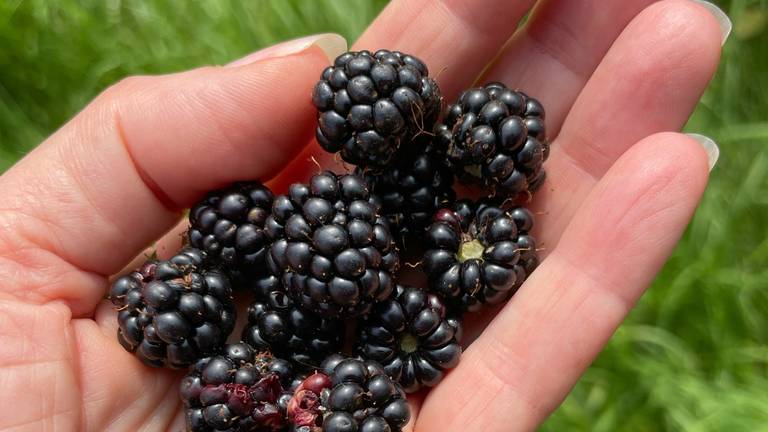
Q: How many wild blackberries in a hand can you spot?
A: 11